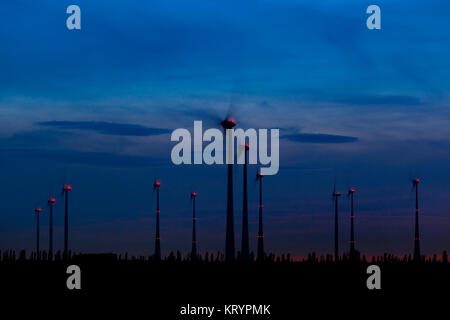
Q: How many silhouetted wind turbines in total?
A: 11